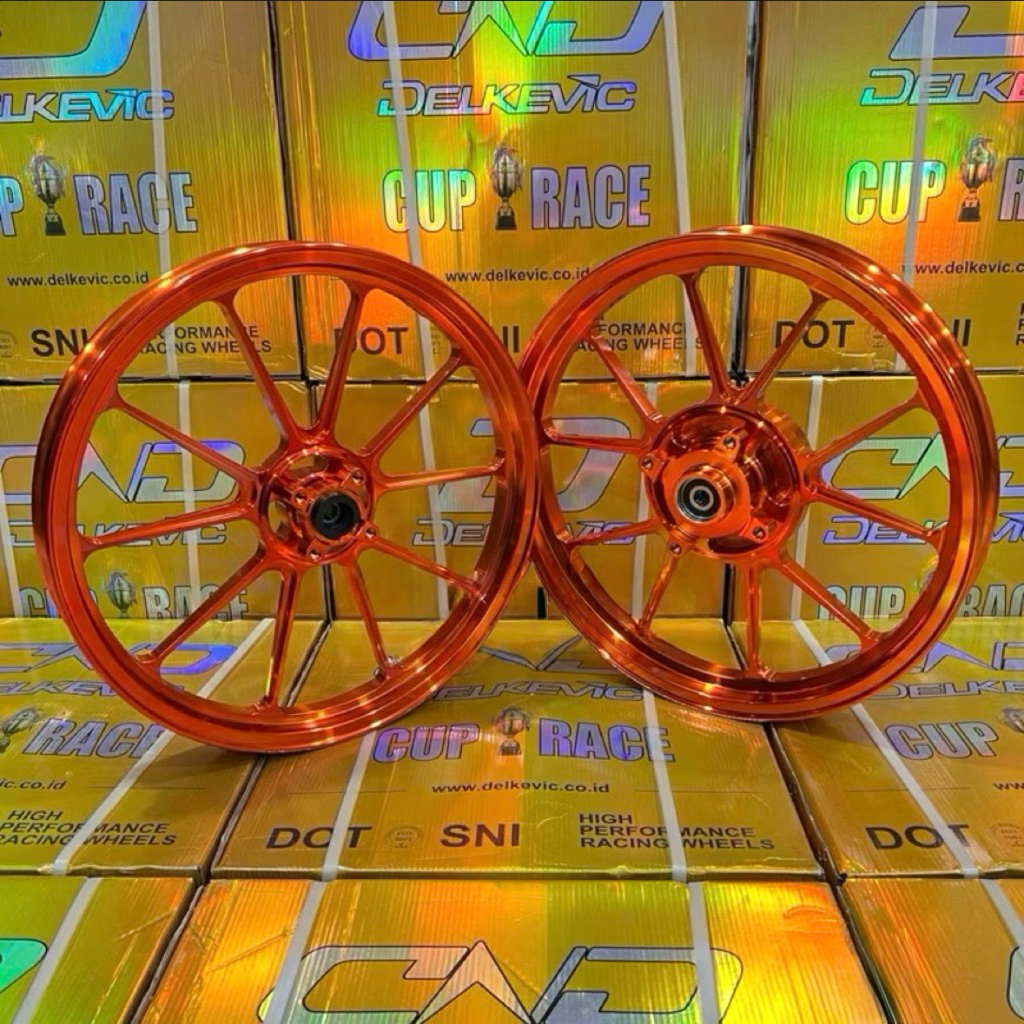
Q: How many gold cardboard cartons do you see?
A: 12